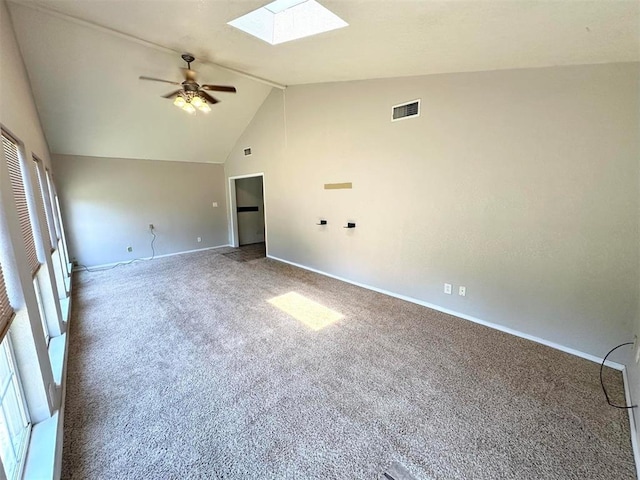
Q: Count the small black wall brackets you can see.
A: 2